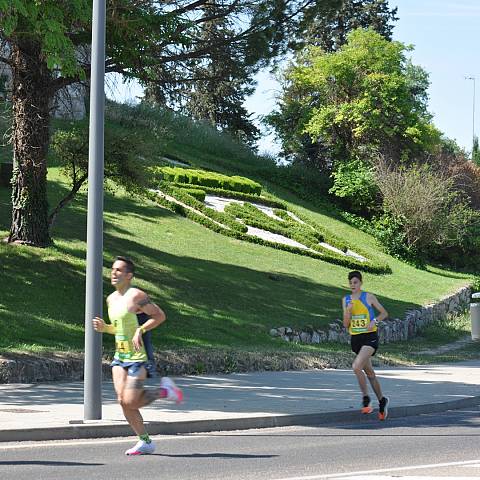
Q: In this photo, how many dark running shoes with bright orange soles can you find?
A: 2